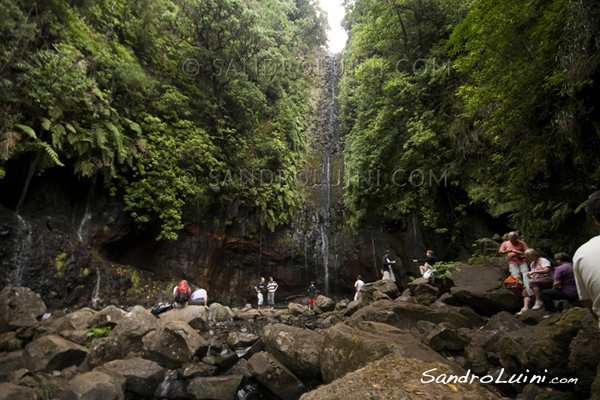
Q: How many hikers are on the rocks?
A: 12